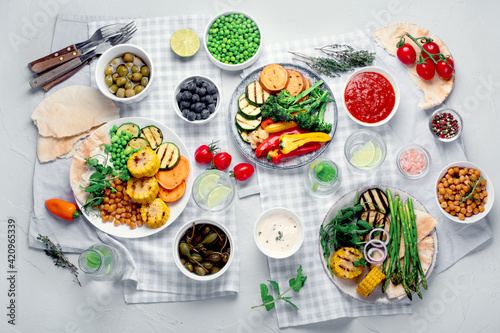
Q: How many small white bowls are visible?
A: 7